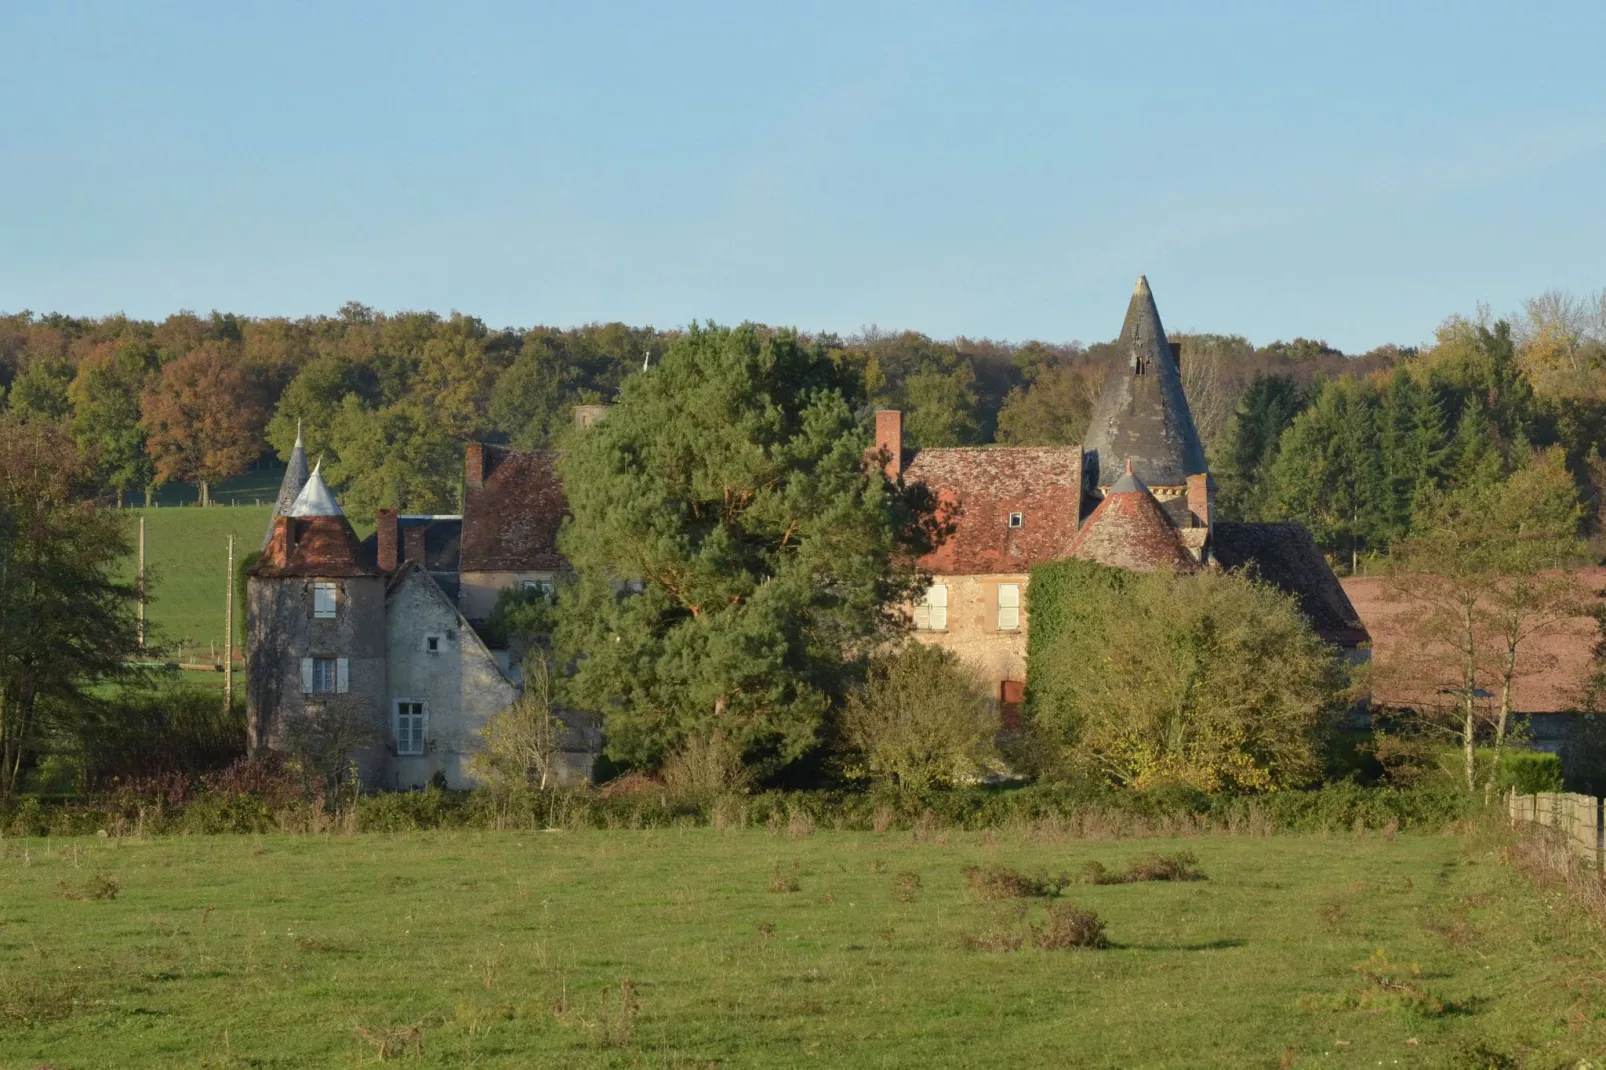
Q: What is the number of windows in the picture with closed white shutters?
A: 3